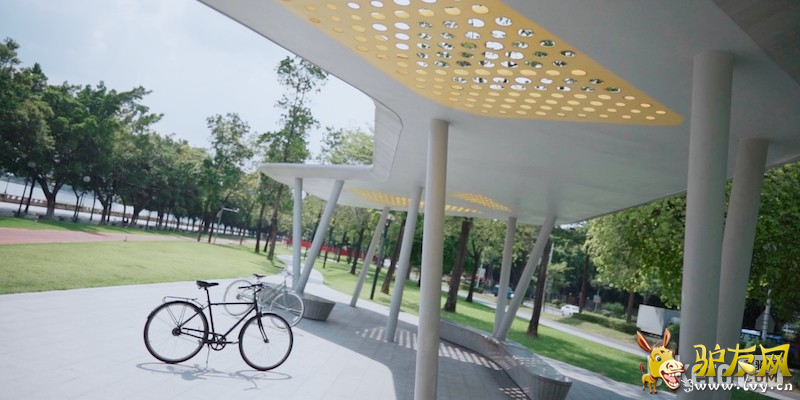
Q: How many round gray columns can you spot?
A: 9